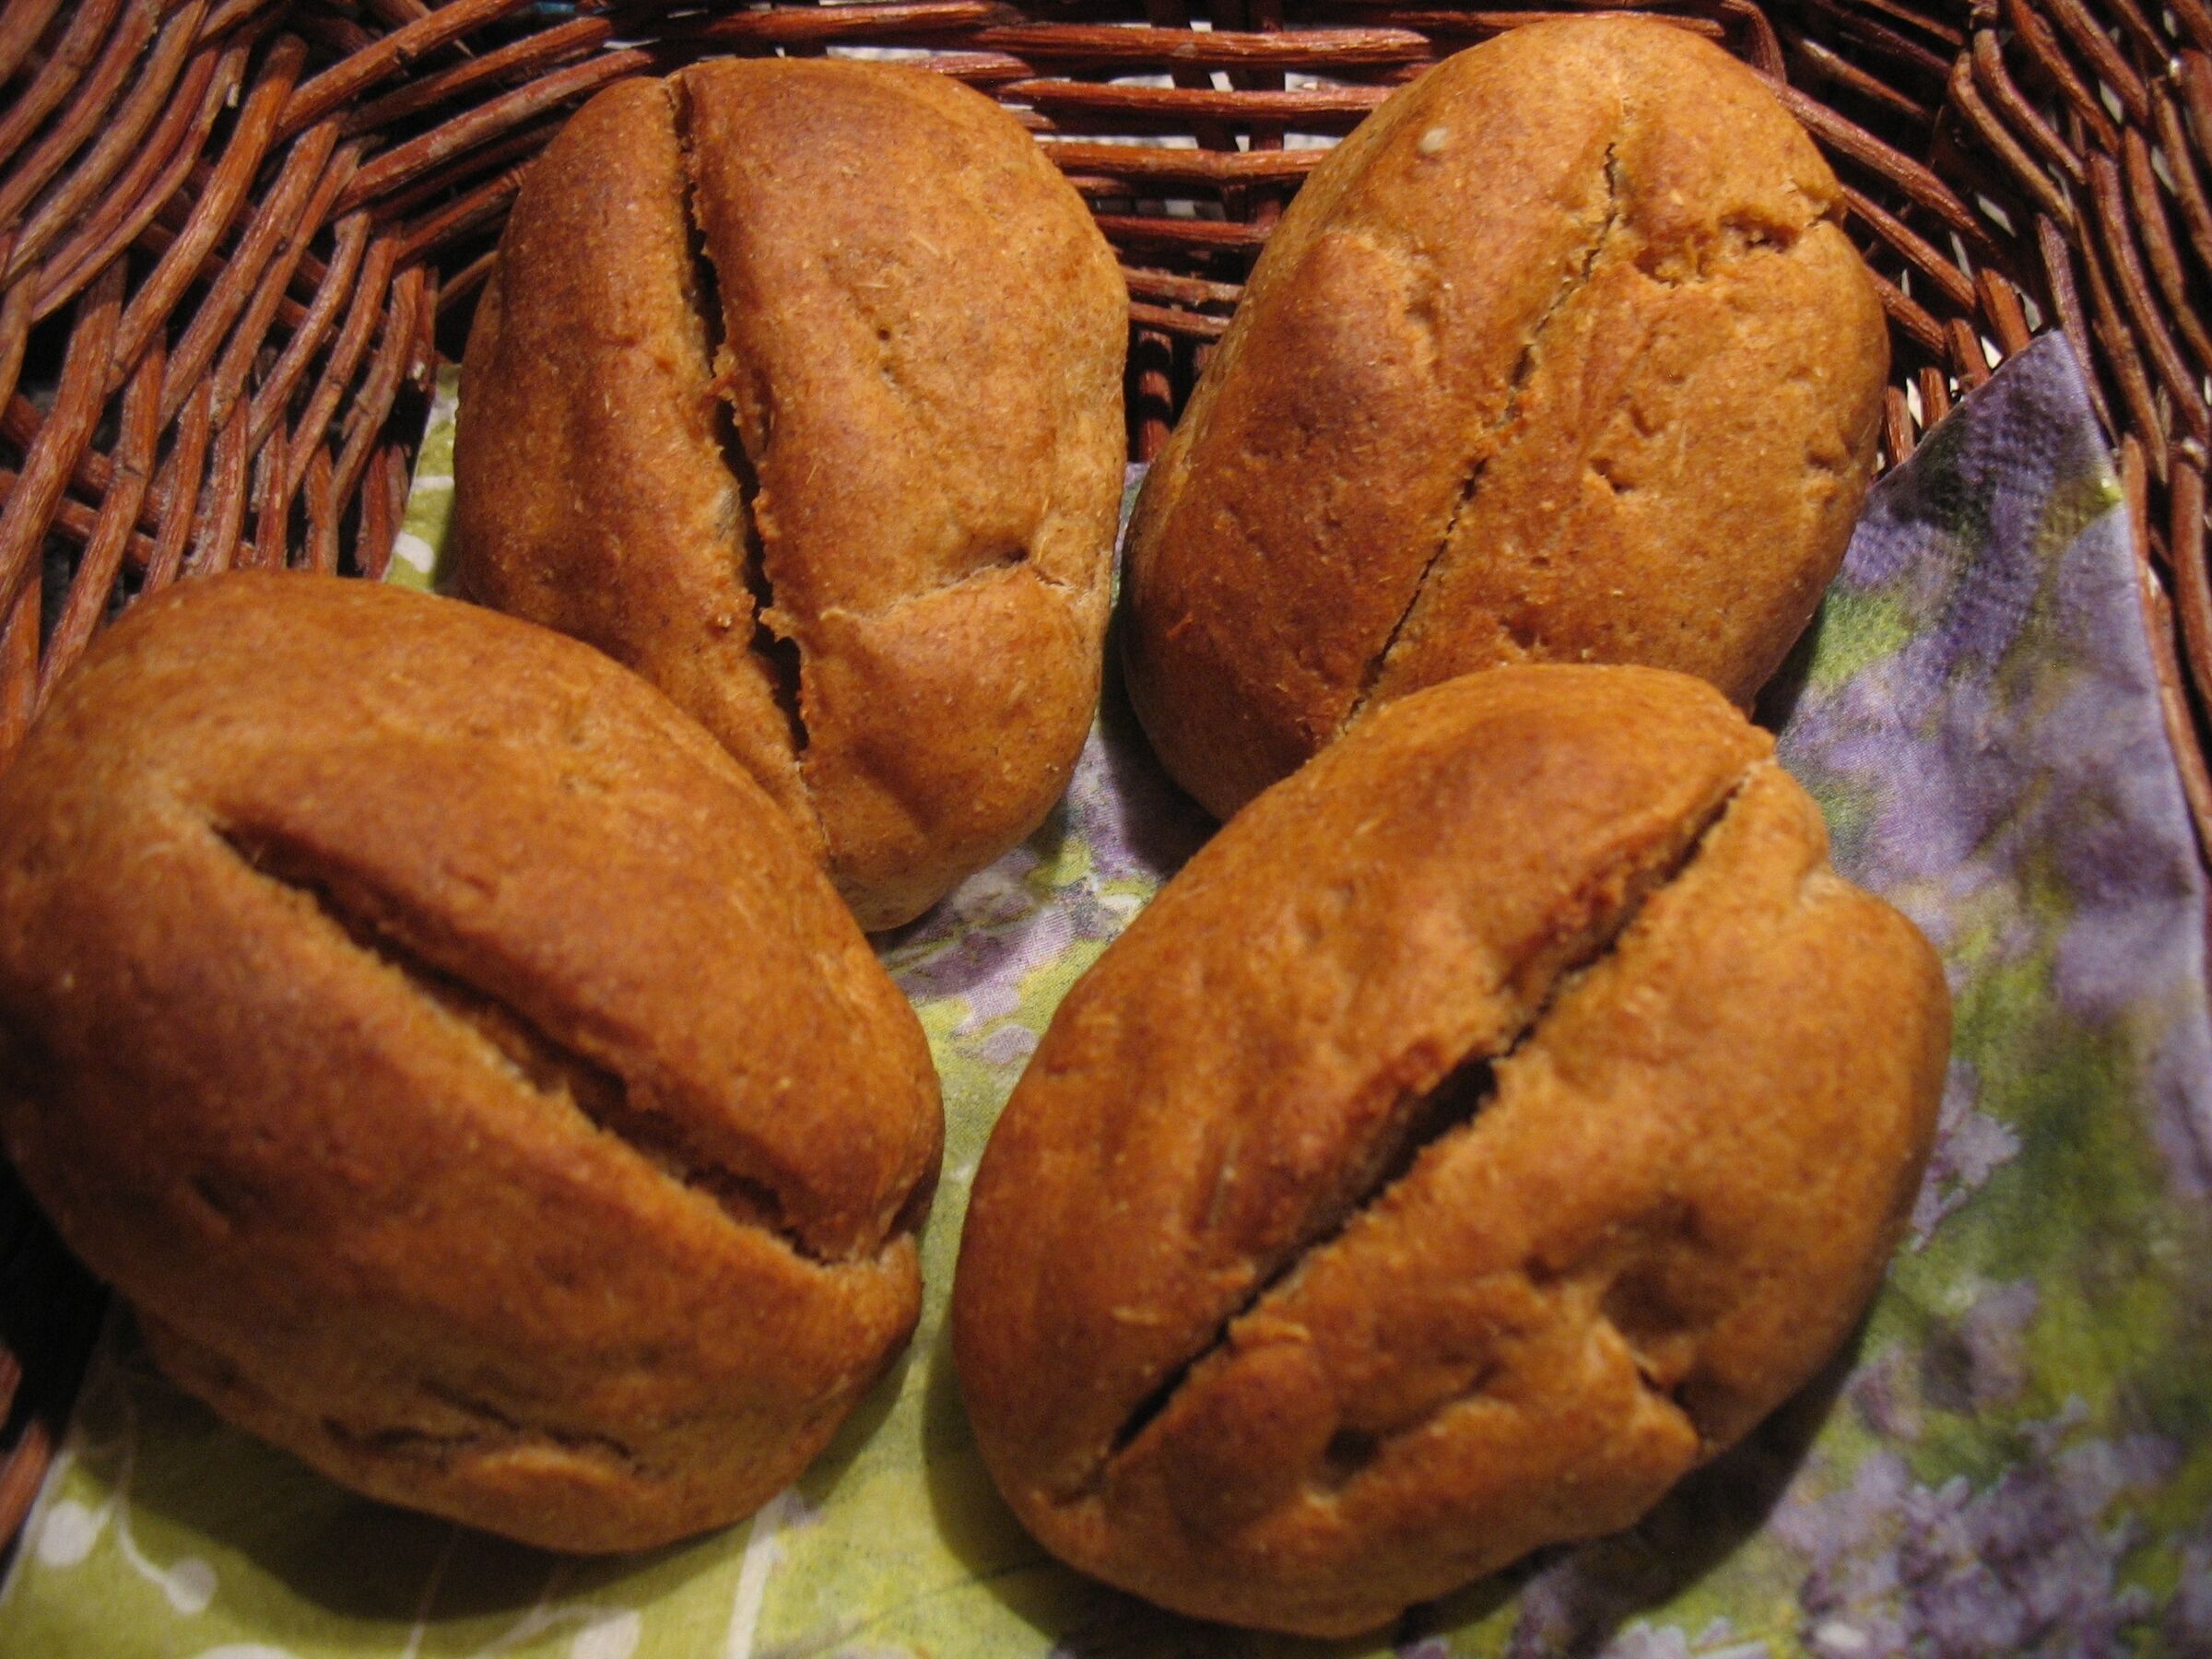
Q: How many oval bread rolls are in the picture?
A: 4